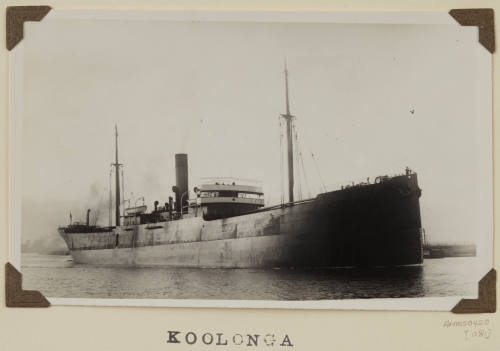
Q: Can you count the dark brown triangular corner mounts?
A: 4